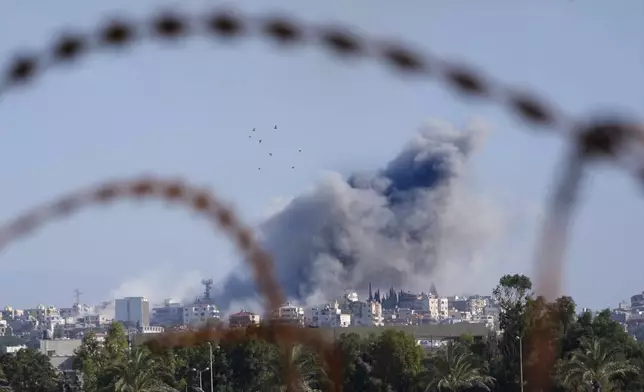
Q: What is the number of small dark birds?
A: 8